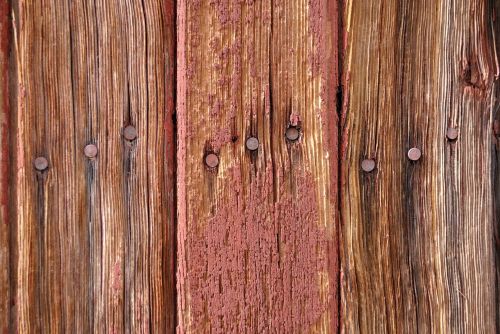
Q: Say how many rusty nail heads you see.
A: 9